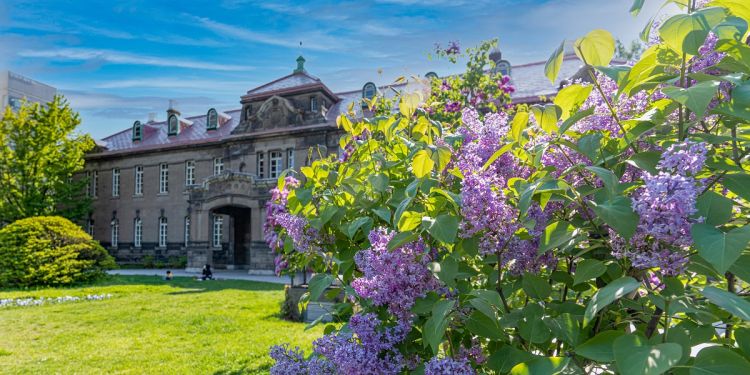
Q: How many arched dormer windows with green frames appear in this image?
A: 6